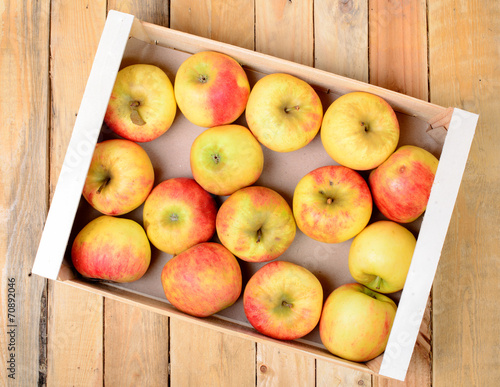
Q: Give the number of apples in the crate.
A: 15